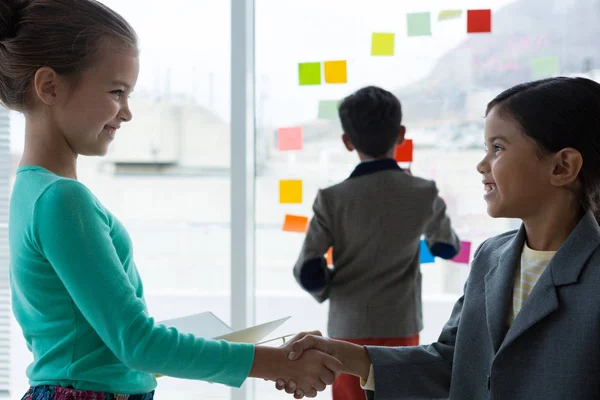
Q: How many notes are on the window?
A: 15